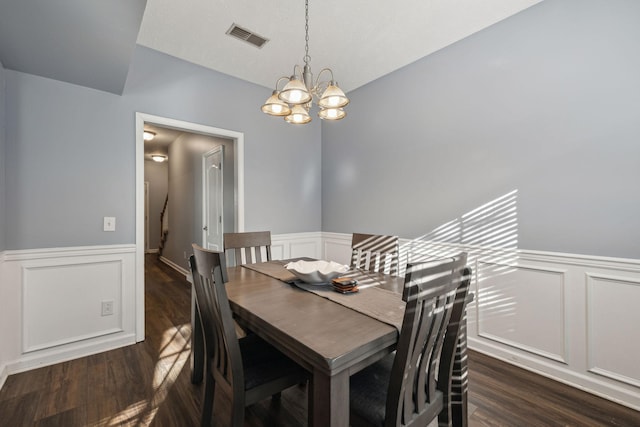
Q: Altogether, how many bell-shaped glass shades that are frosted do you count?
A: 5